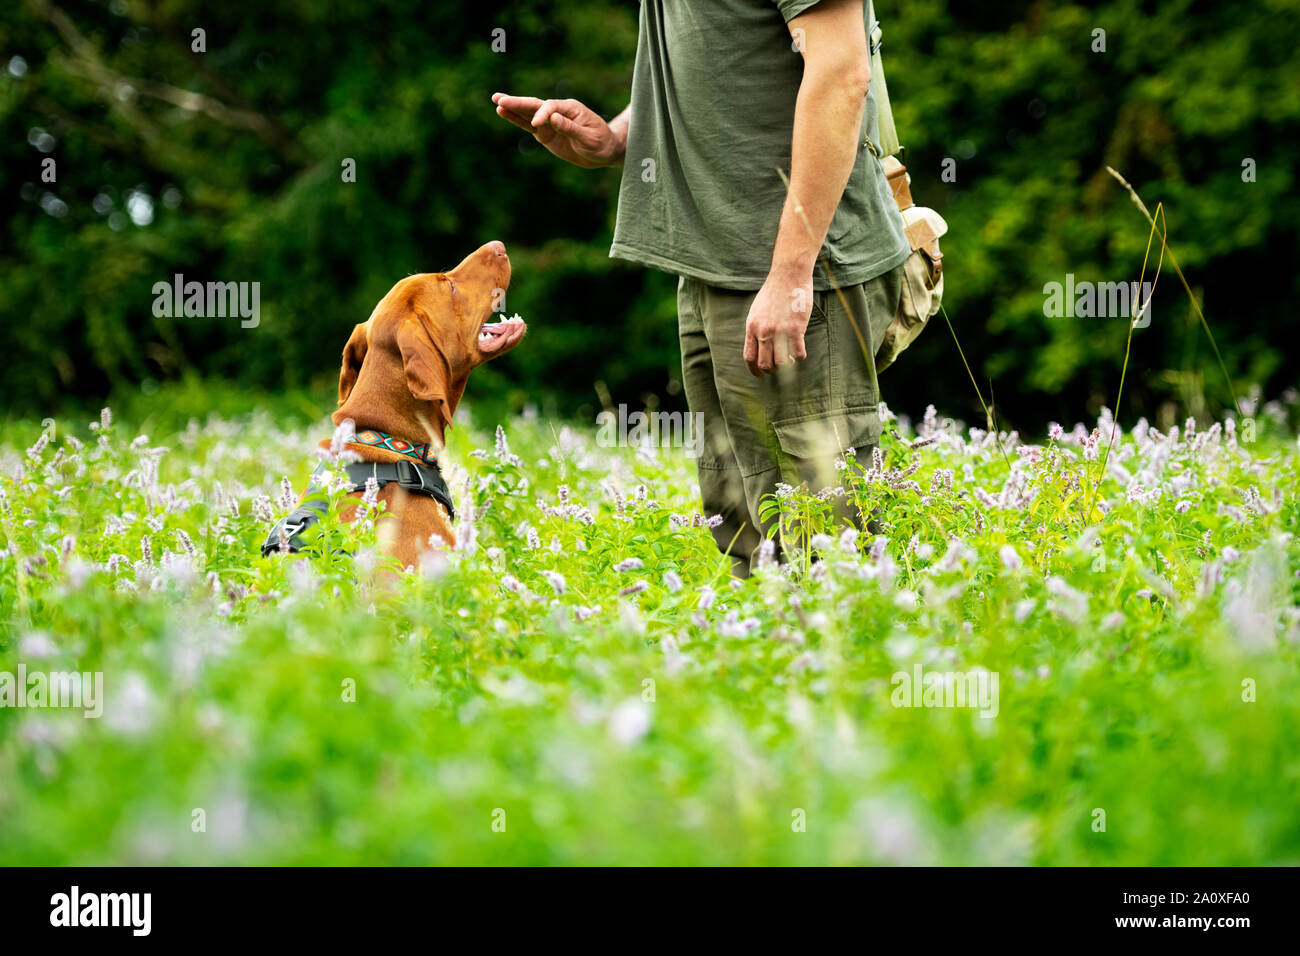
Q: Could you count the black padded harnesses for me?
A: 1